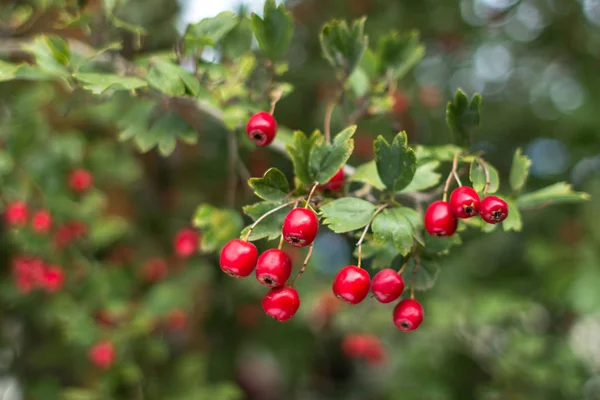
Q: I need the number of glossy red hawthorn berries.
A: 12